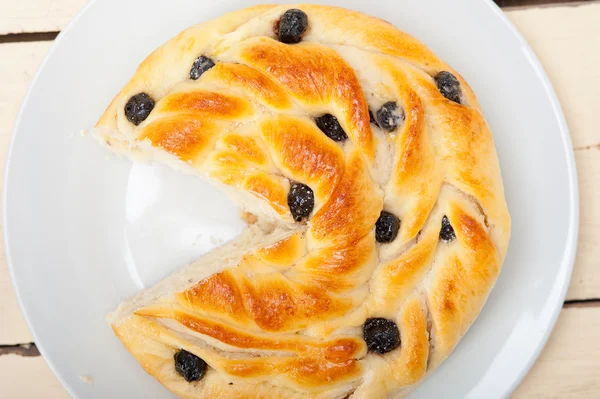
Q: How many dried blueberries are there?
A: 11